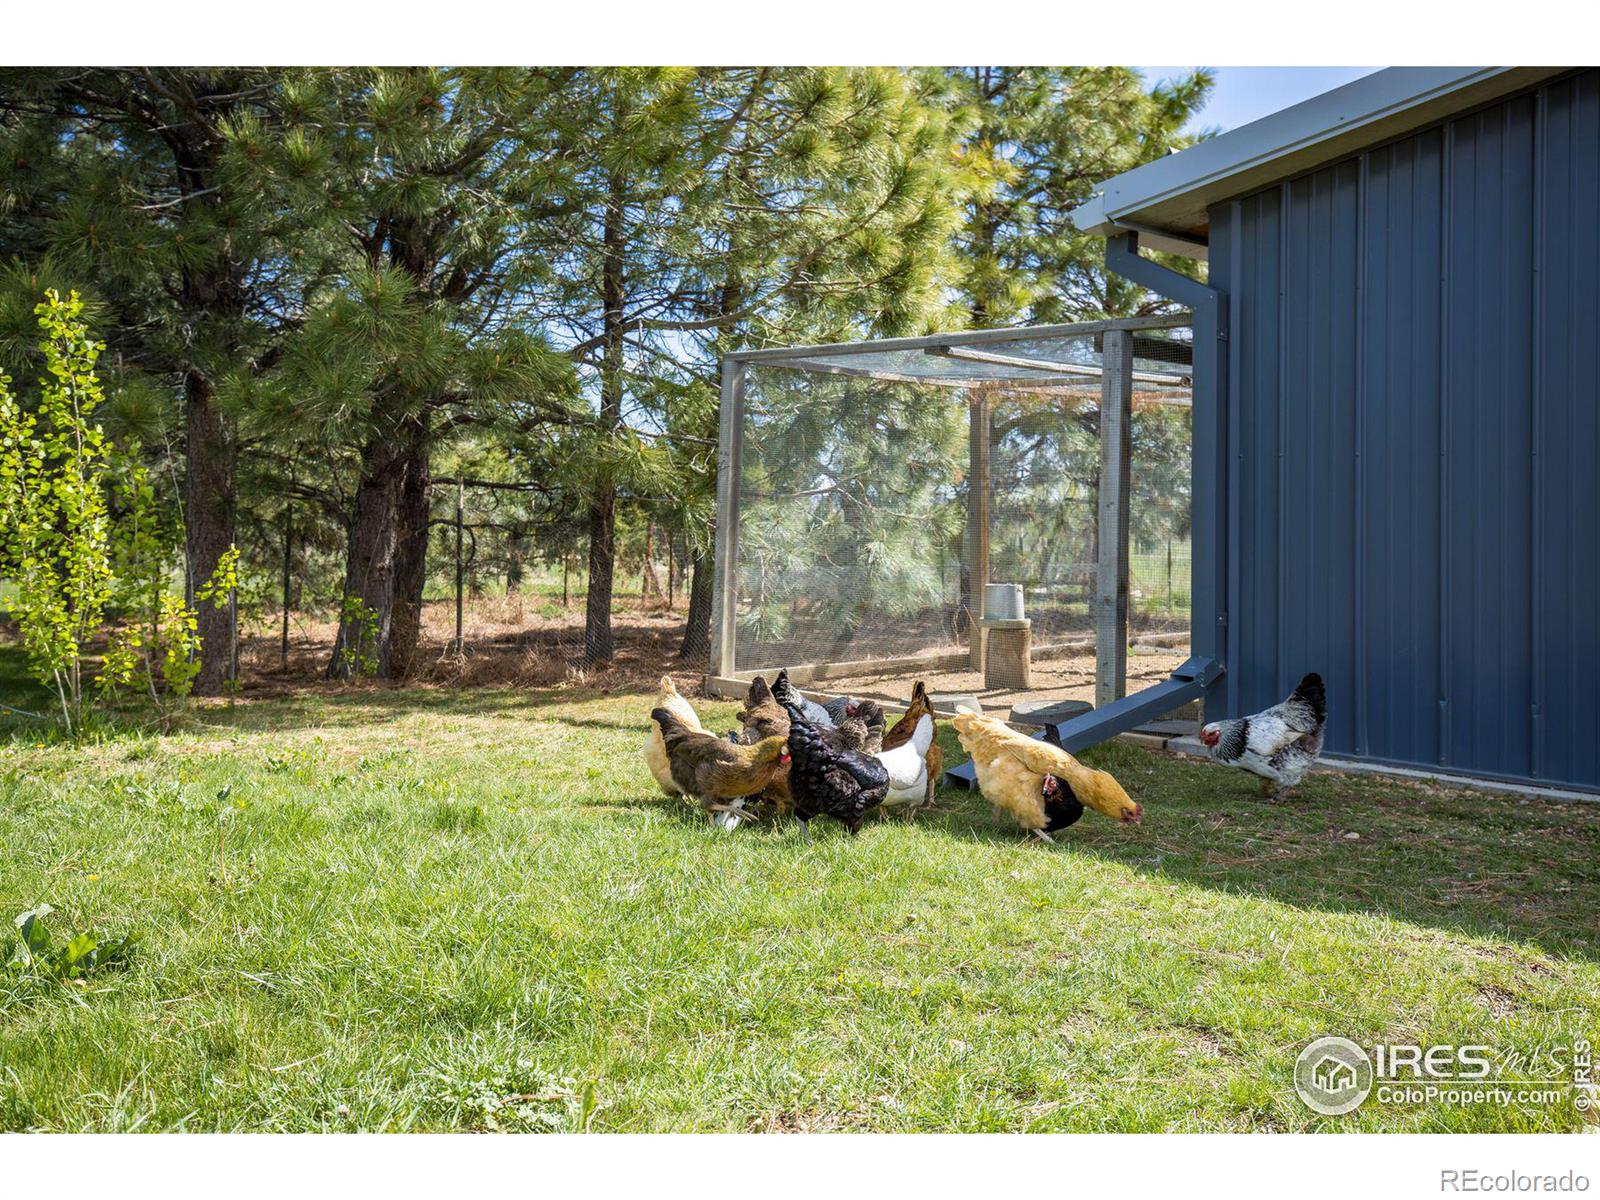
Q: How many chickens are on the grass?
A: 11